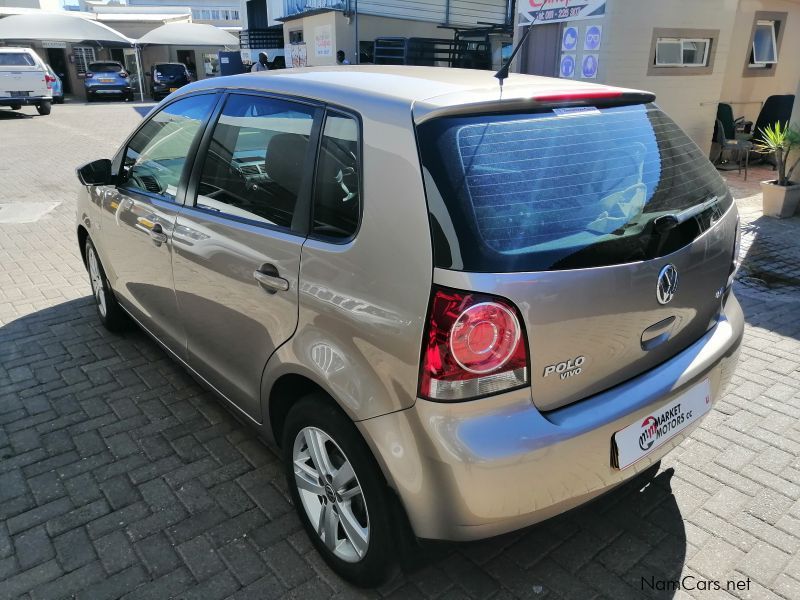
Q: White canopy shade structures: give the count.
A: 2